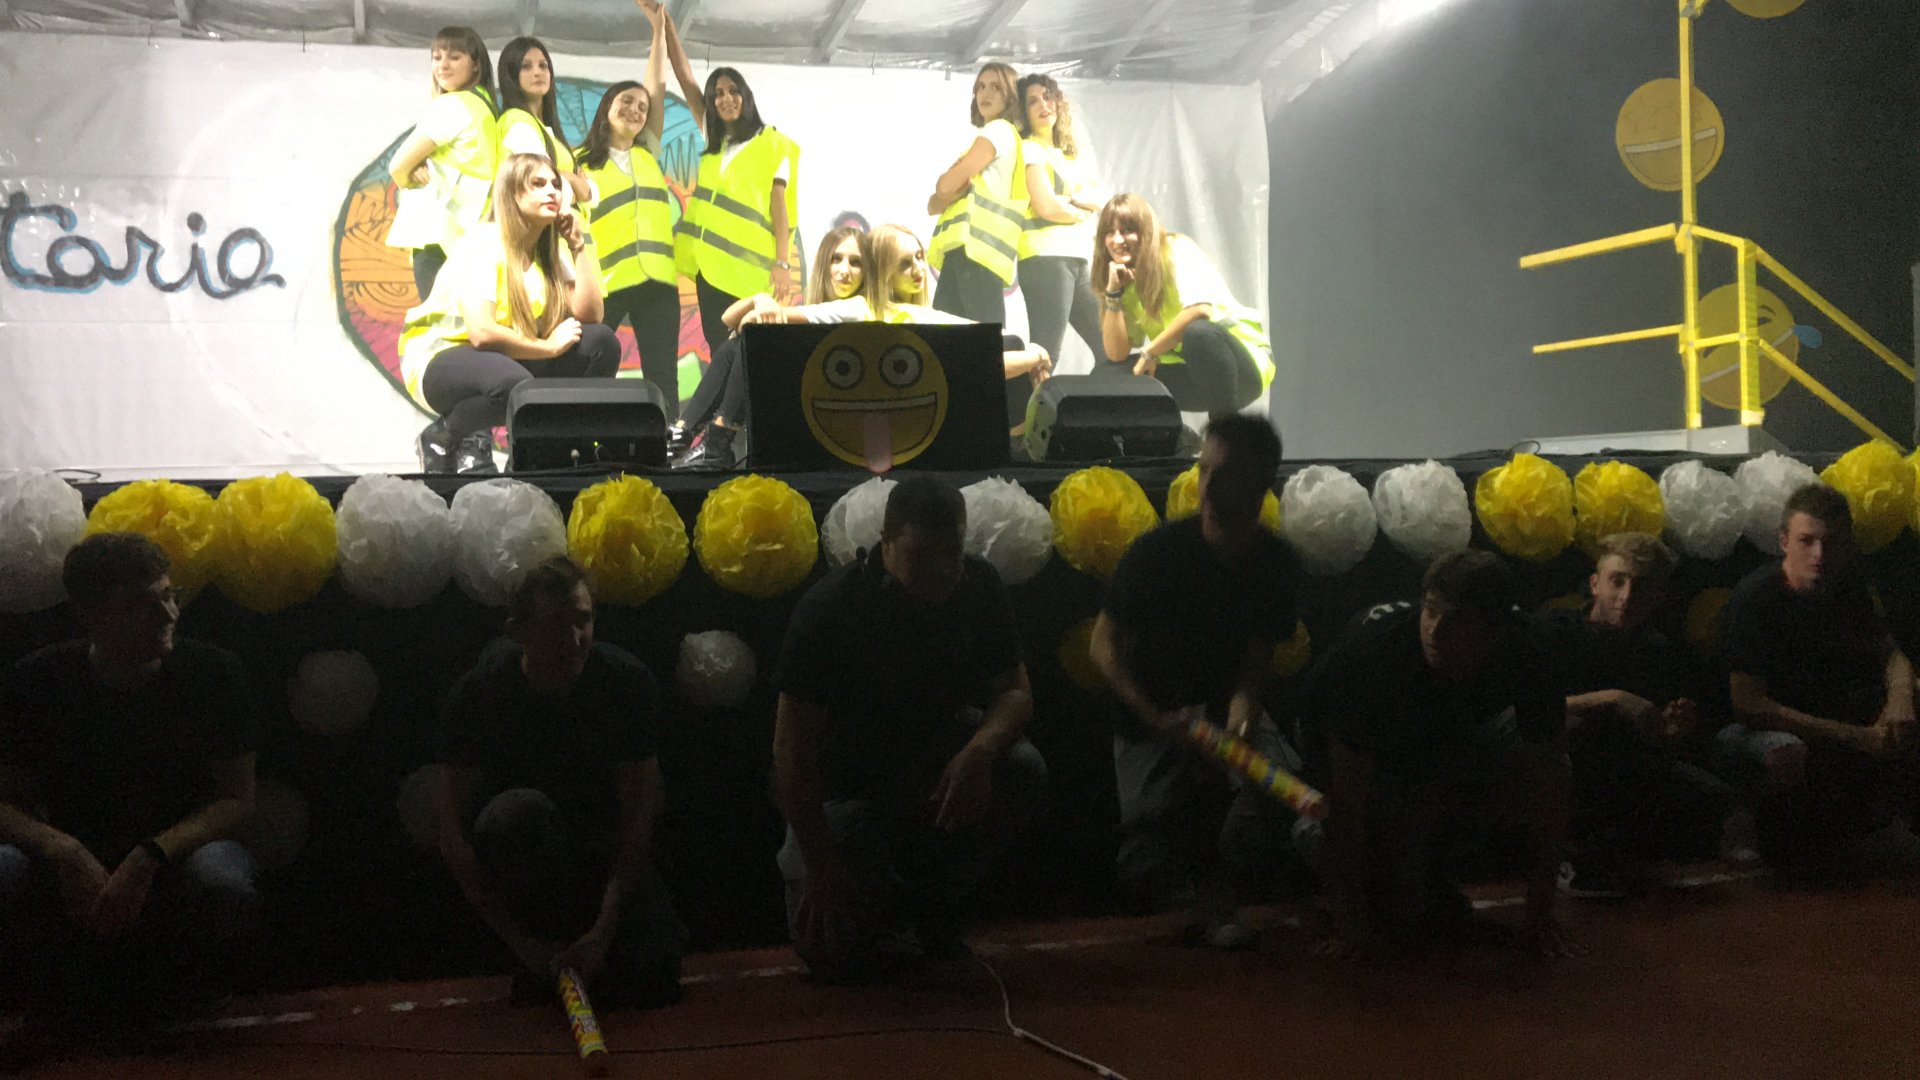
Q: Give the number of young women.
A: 10